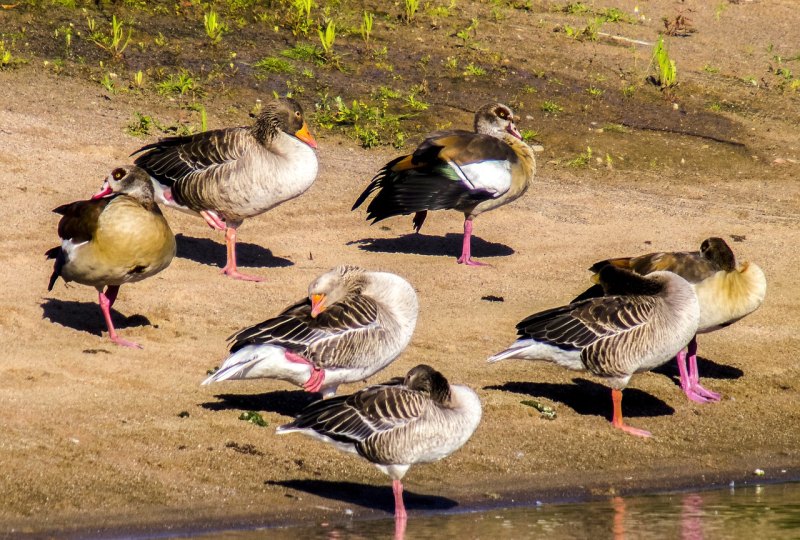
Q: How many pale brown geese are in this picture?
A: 3